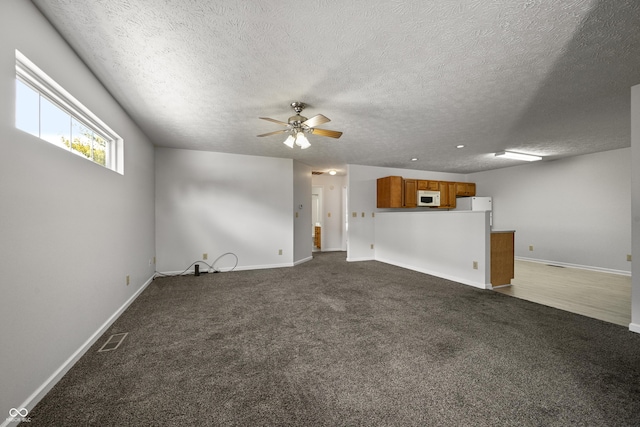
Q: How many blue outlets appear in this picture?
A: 0